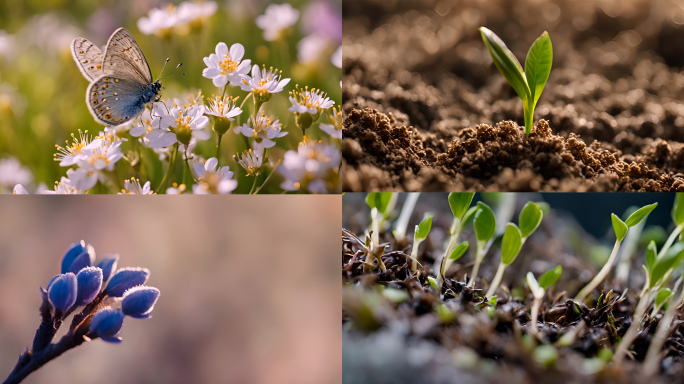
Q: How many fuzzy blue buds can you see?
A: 7